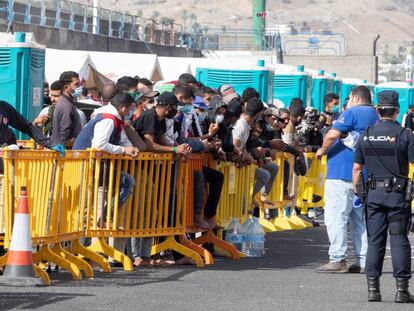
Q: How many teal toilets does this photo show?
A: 7